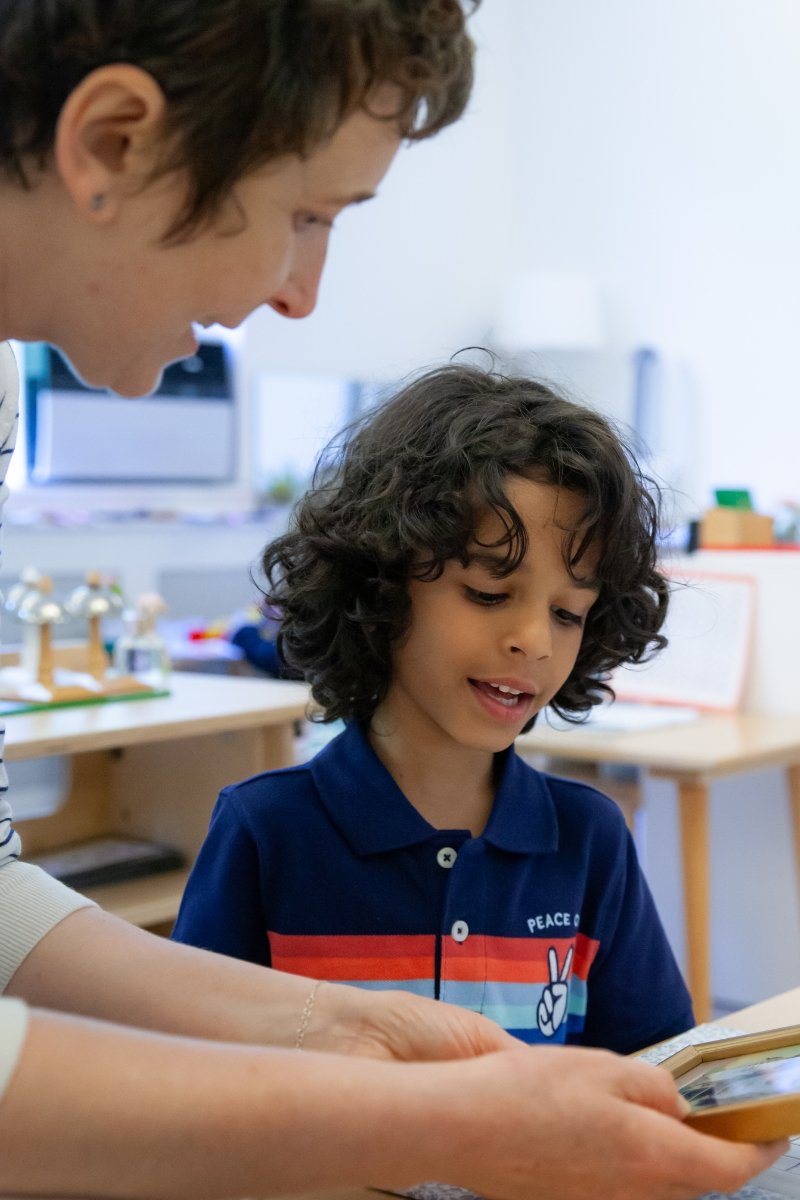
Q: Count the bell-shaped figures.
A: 3